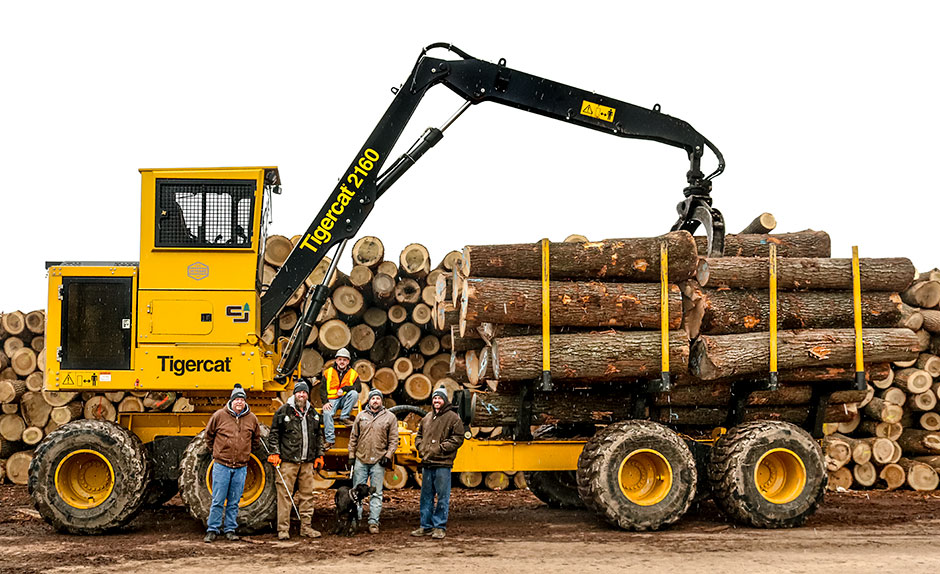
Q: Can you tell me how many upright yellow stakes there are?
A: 4